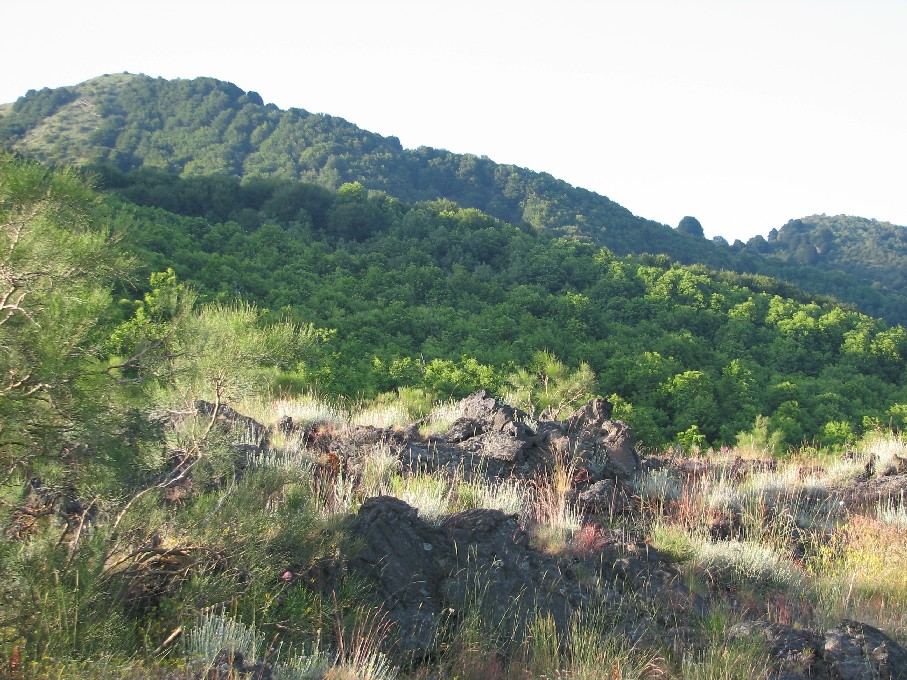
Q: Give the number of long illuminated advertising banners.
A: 0